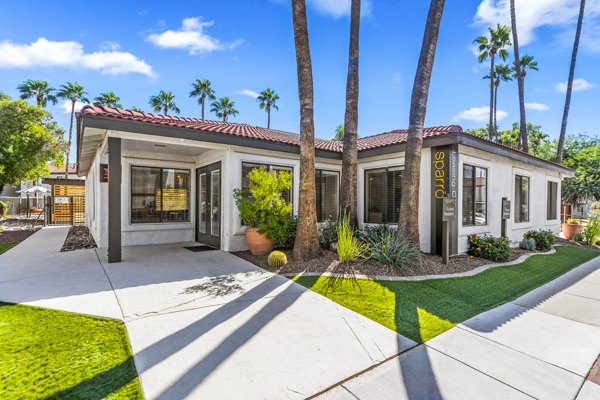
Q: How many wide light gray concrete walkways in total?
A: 2